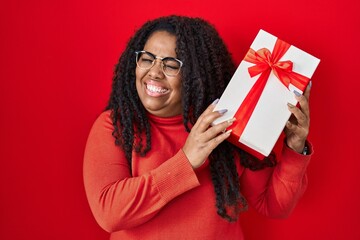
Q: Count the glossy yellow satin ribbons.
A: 0